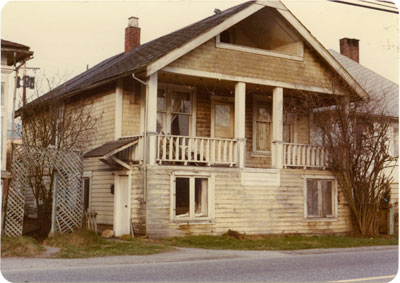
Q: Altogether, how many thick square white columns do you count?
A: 3